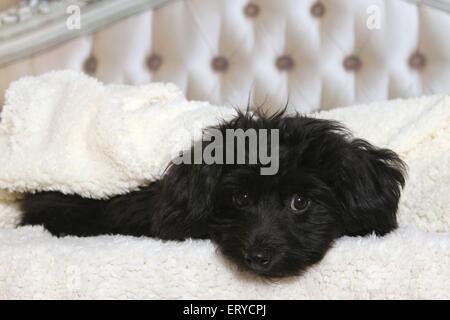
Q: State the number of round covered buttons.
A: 8